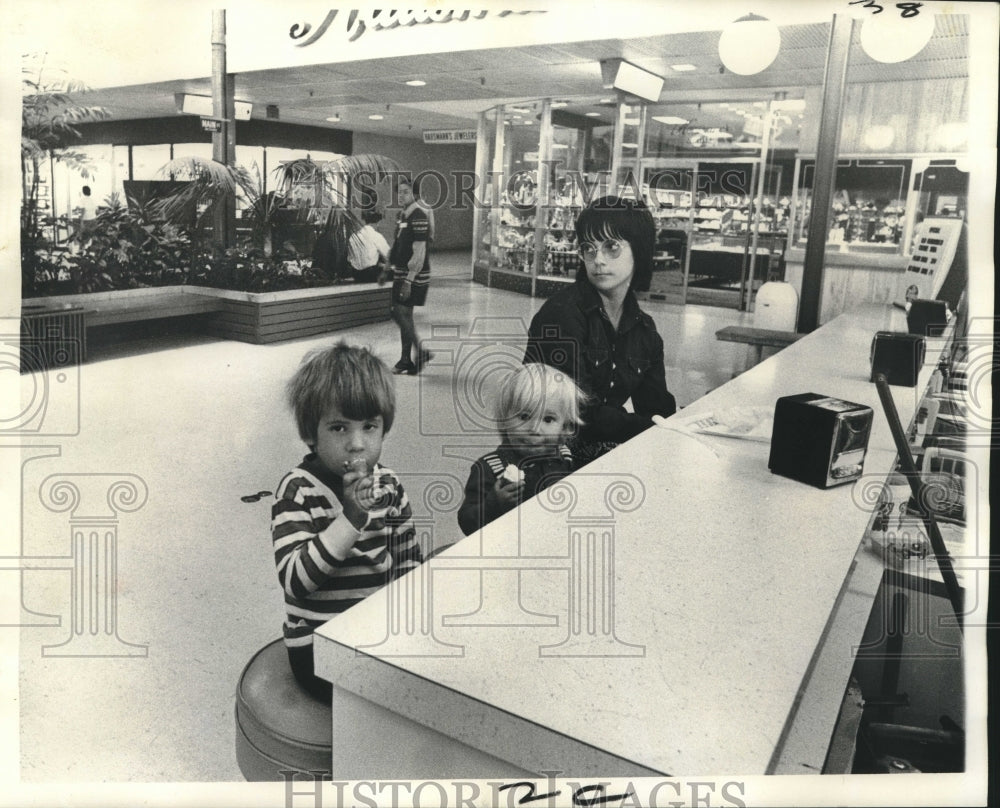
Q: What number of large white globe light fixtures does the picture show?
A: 2